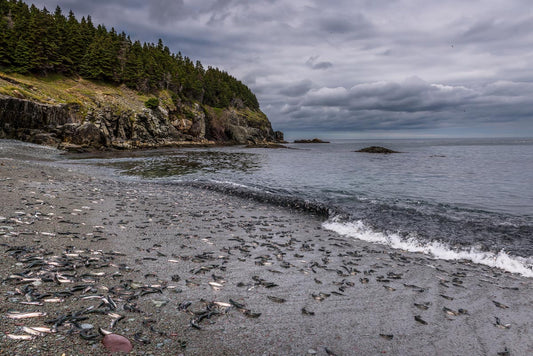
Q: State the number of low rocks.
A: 2